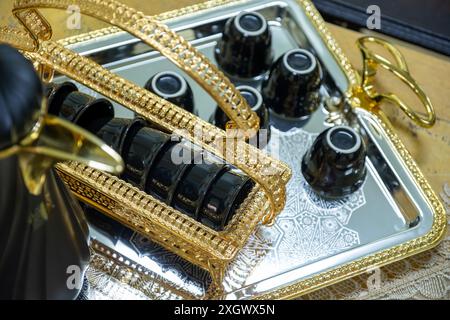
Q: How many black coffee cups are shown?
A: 12